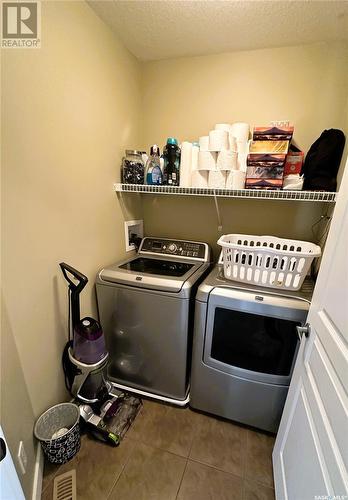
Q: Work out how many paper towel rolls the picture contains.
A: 2